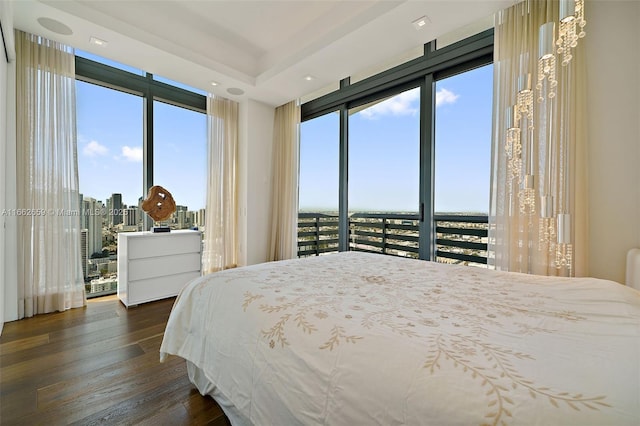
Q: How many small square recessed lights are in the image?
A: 4